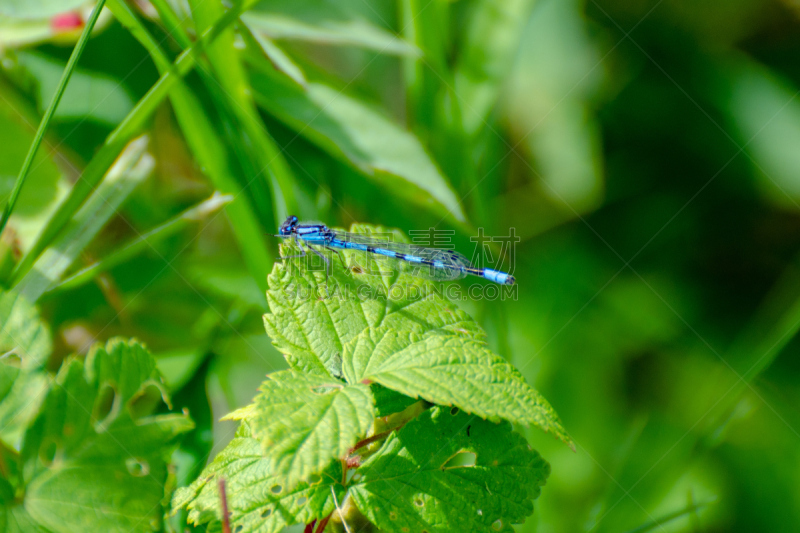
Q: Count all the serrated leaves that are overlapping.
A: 5